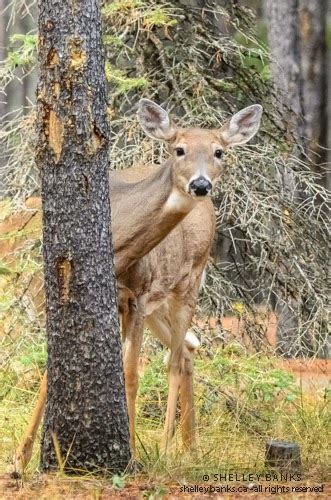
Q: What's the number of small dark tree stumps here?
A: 1